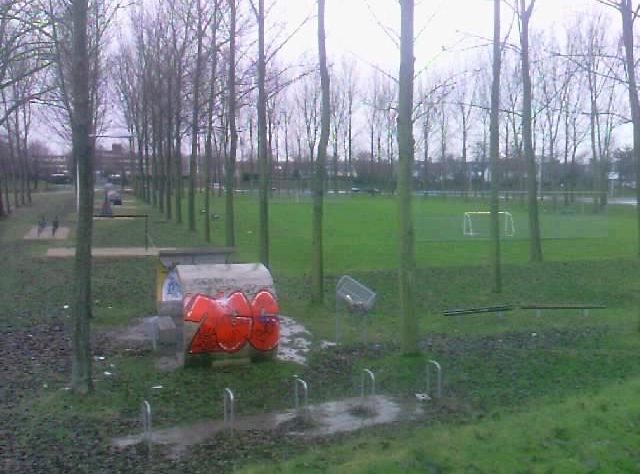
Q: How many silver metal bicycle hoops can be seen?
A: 5